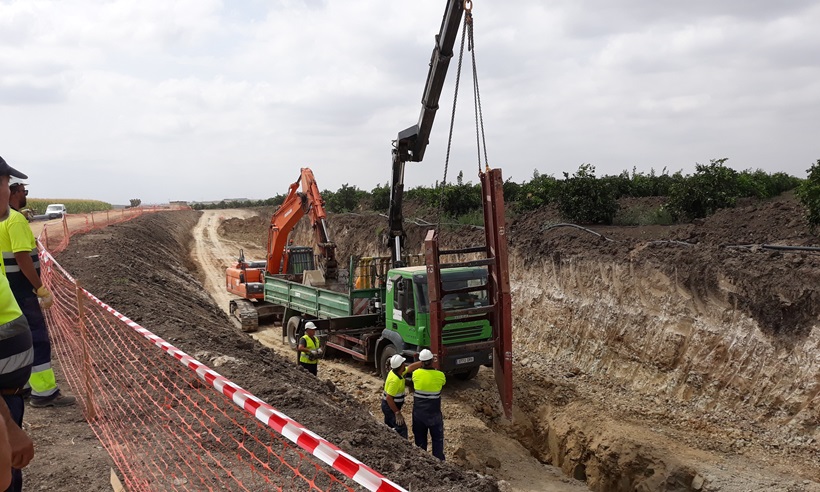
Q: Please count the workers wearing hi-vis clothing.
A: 5